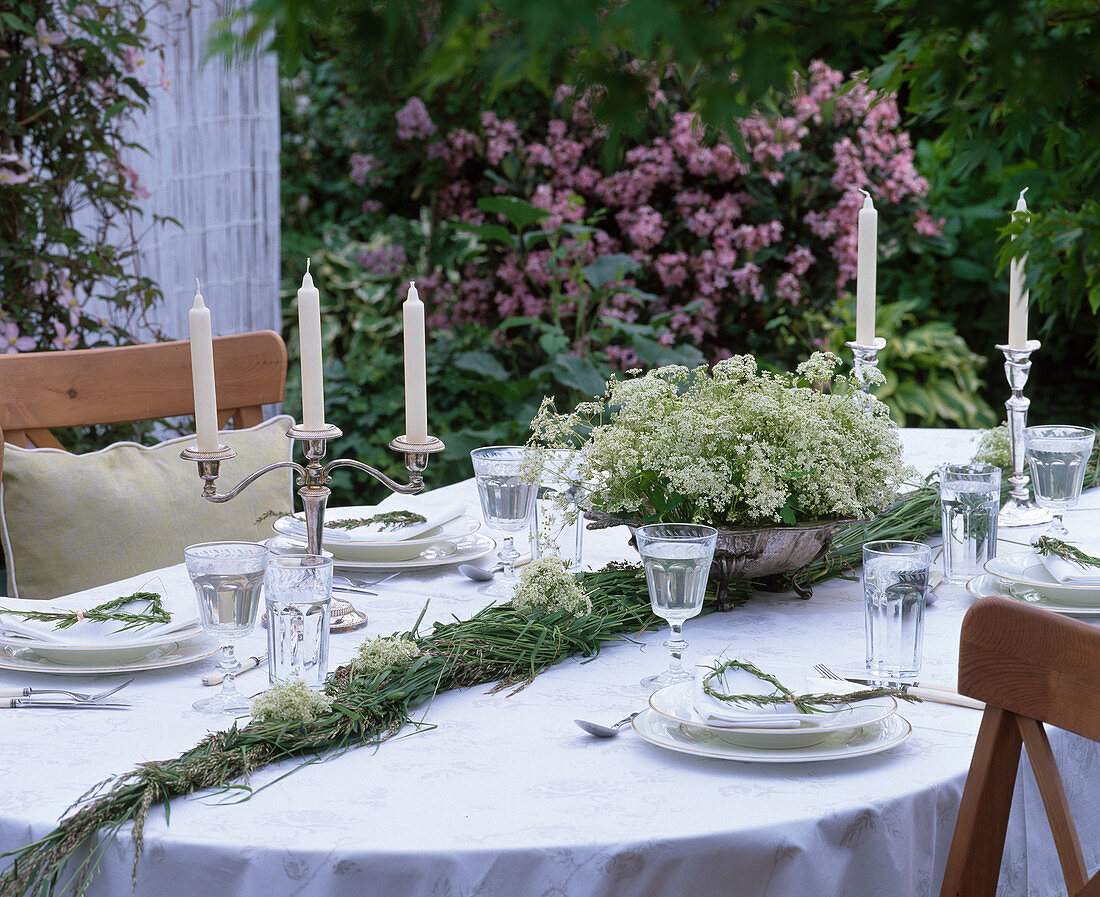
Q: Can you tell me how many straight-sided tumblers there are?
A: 4